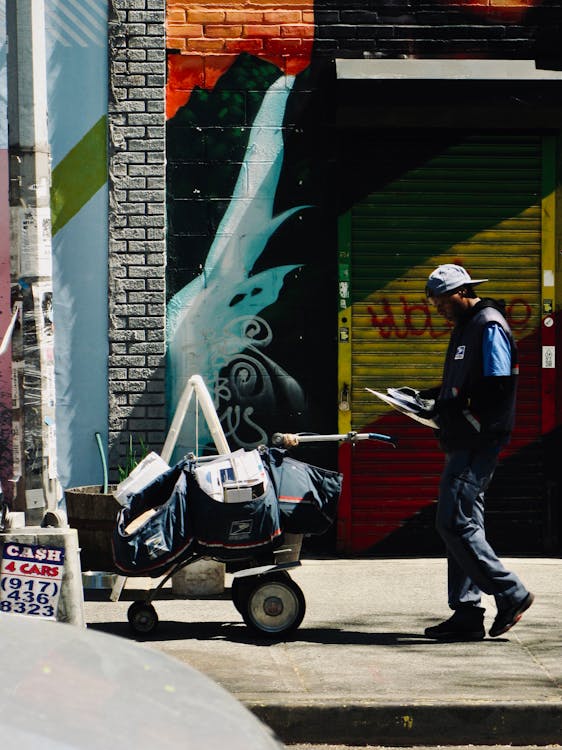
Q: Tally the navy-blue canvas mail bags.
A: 3